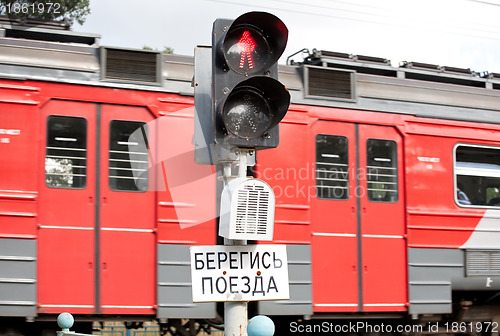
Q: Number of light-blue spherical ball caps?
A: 2